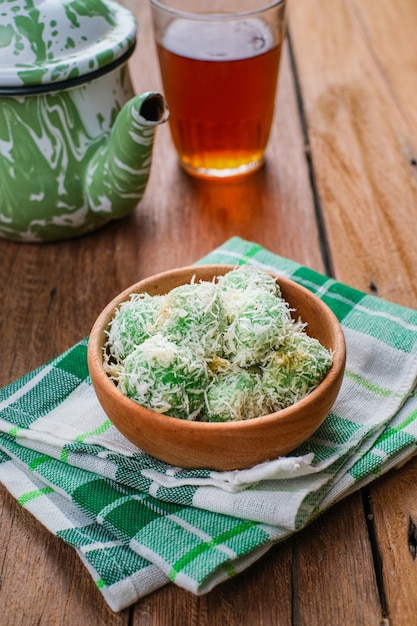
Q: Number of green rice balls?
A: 7